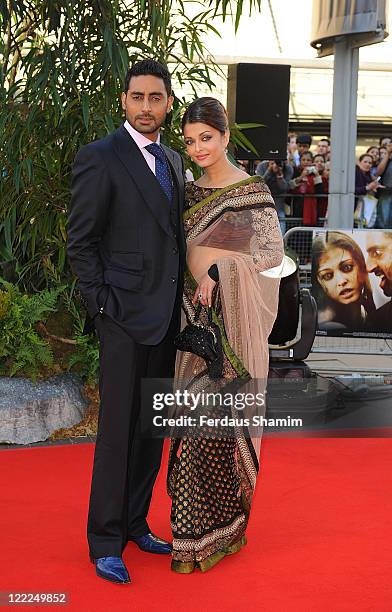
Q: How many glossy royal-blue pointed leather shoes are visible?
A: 2